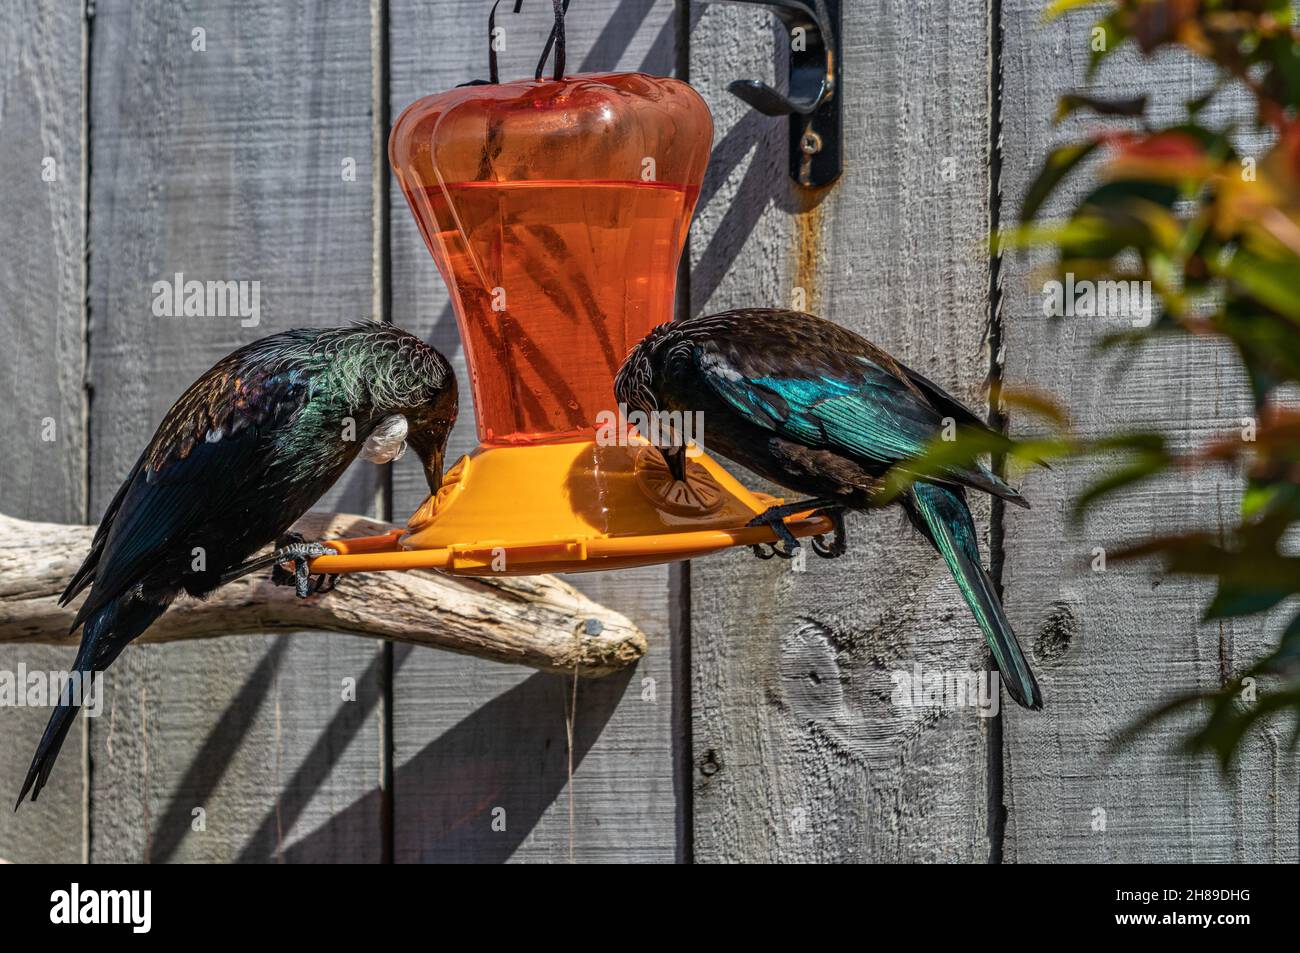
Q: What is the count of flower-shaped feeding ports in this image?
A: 2